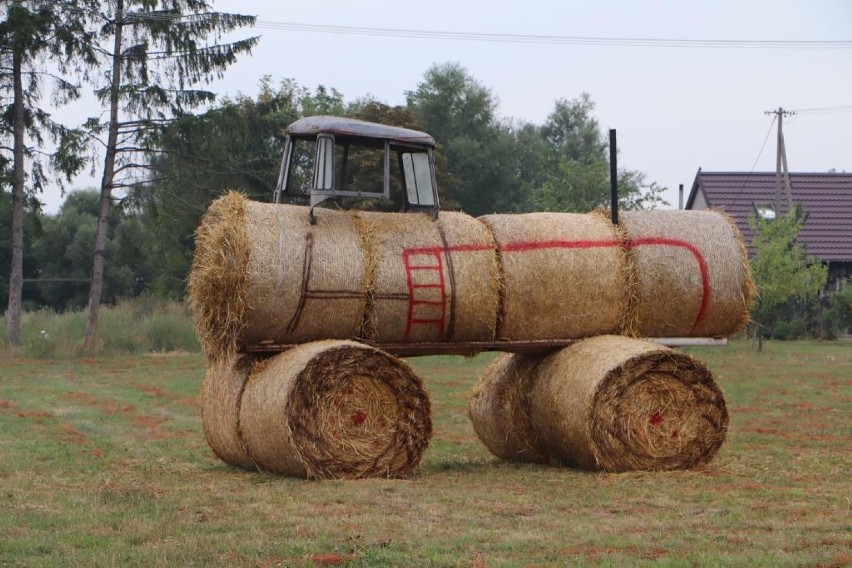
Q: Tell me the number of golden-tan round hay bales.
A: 8